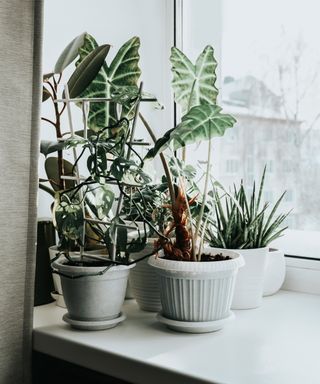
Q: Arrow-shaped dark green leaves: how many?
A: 3